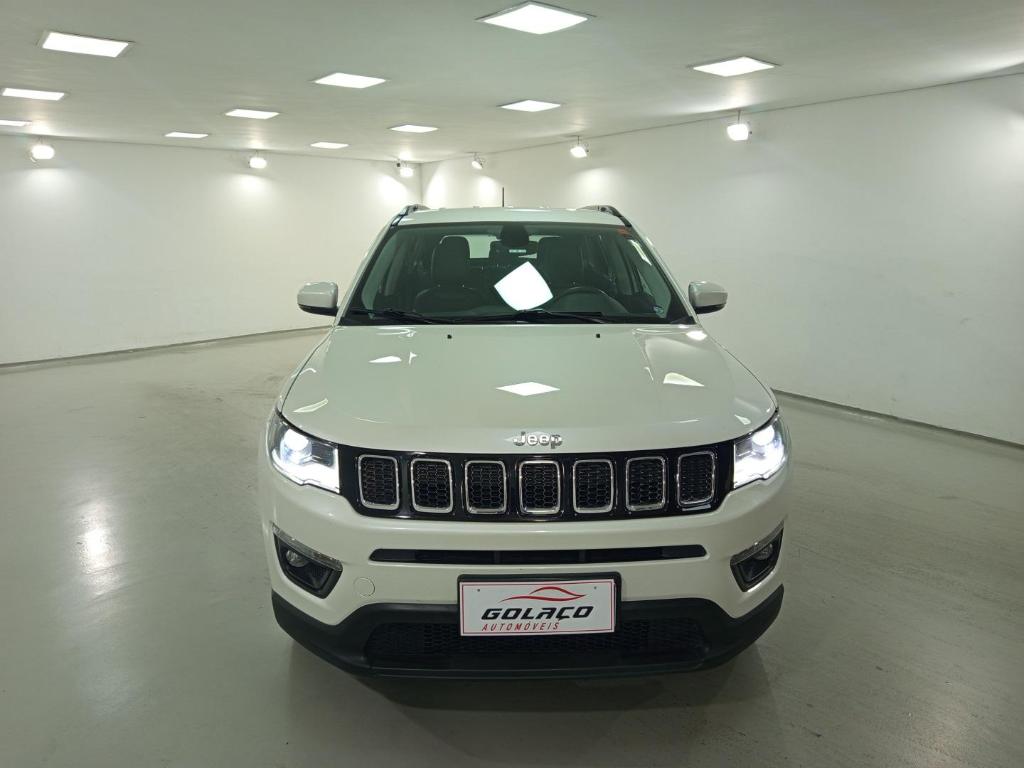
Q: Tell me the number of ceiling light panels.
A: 11